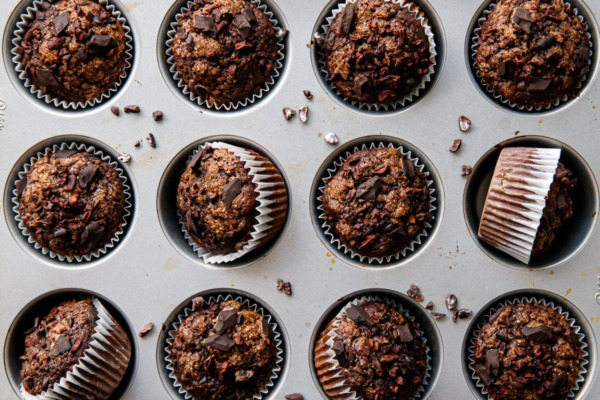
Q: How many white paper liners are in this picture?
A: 12